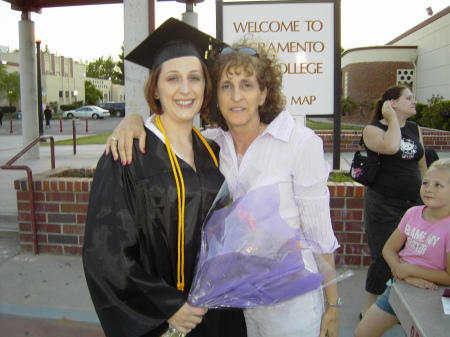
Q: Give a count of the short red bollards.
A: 3